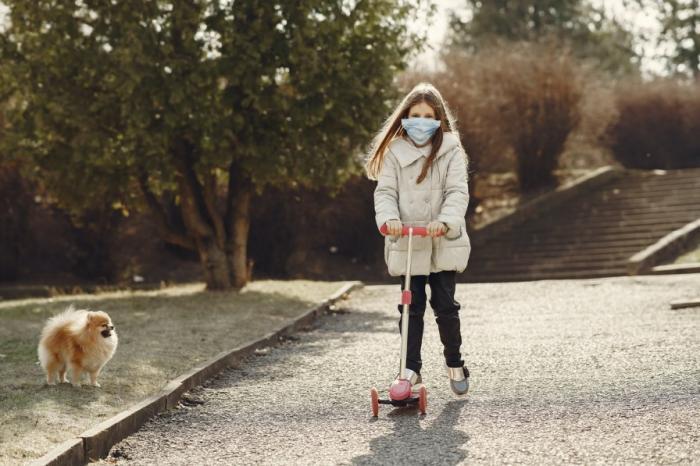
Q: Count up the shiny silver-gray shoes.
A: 2